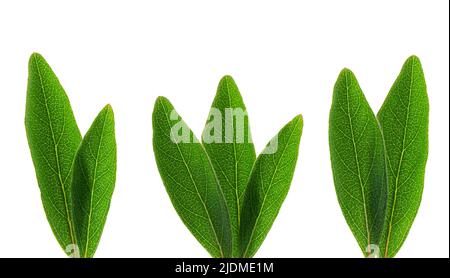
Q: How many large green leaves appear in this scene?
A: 7